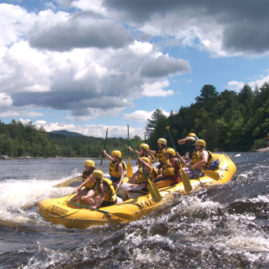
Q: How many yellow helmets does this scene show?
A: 9